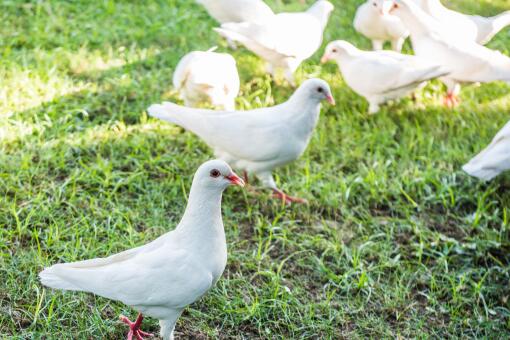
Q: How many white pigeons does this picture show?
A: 10